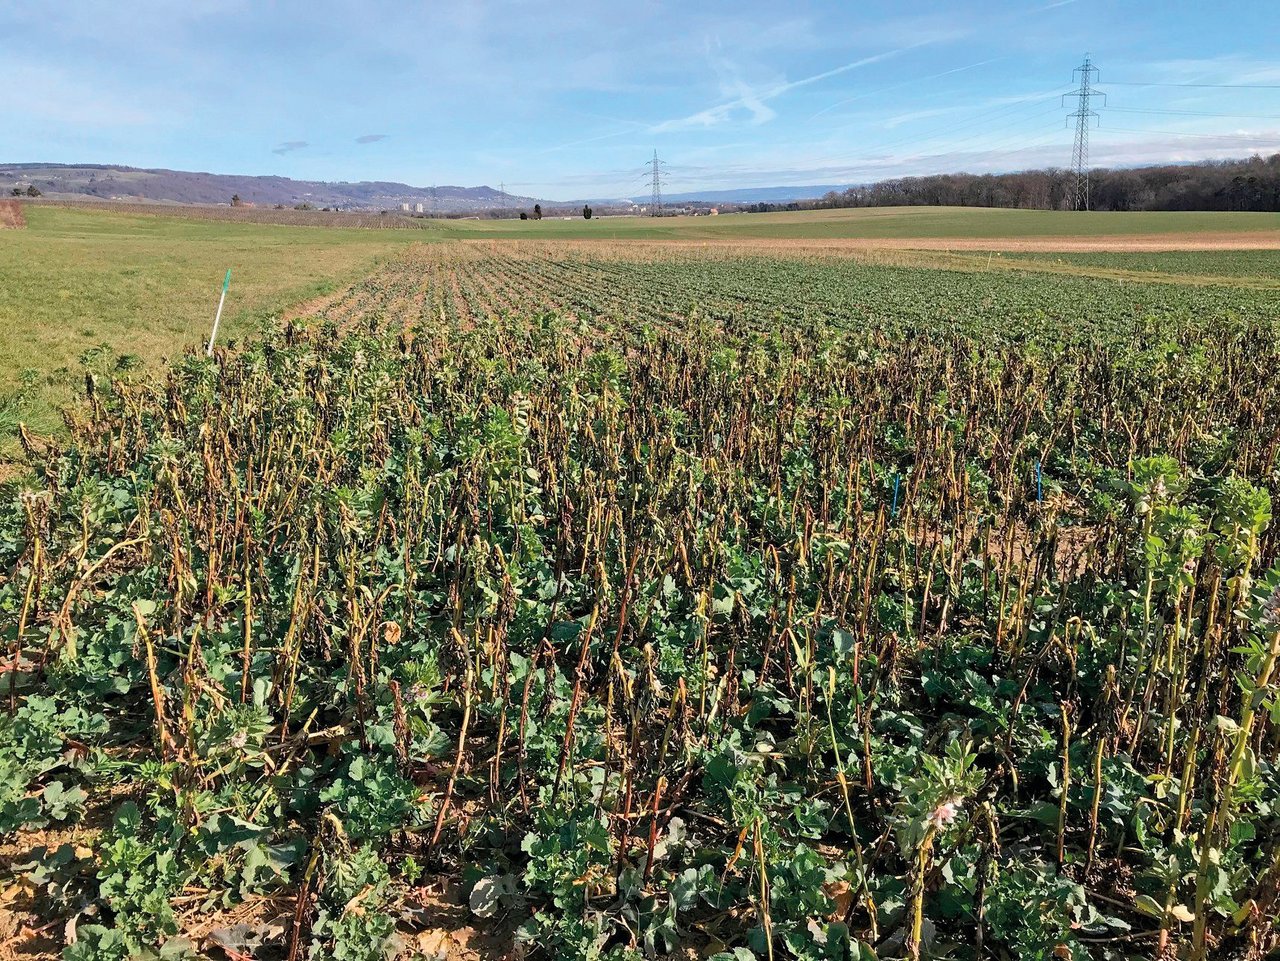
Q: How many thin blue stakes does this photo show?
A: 2